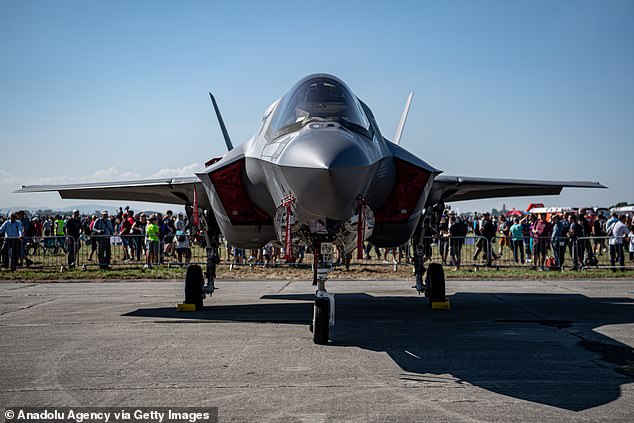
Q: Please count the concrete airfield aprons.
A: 1